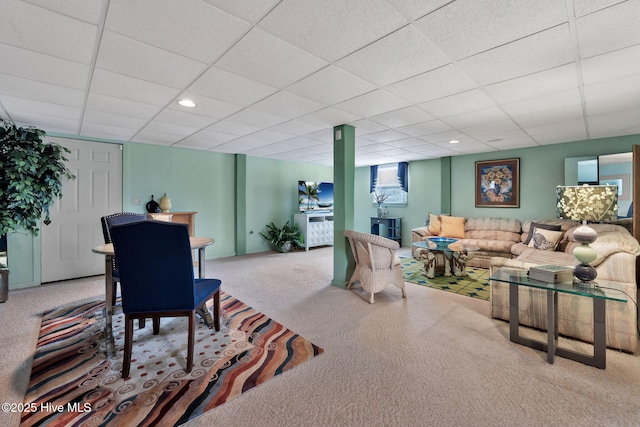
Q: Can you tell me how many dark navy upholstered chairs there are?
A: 2